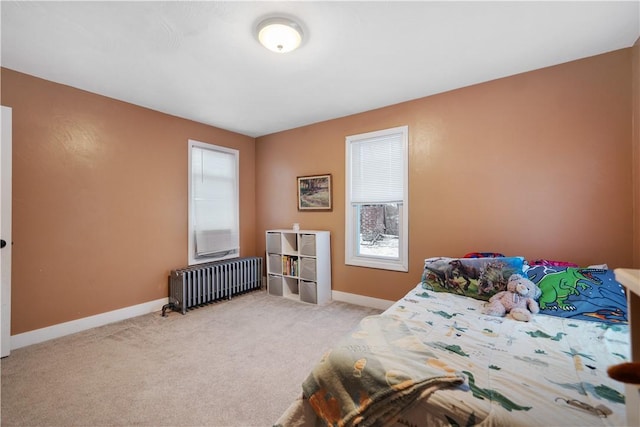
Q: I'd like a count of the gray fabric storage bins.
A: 6